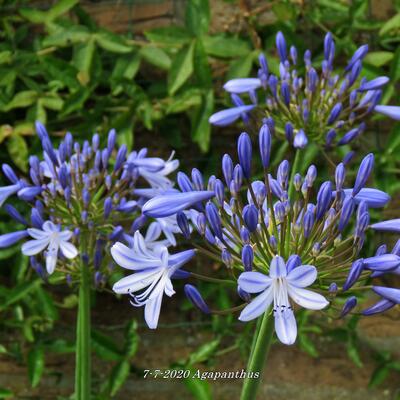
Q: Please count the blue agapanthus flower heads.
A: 3